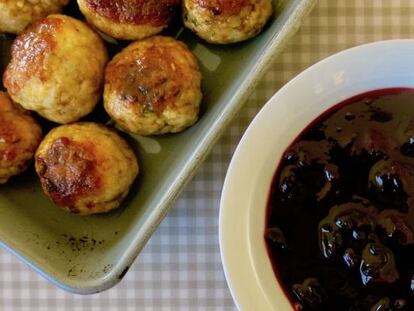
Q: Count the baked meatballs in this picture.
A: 7